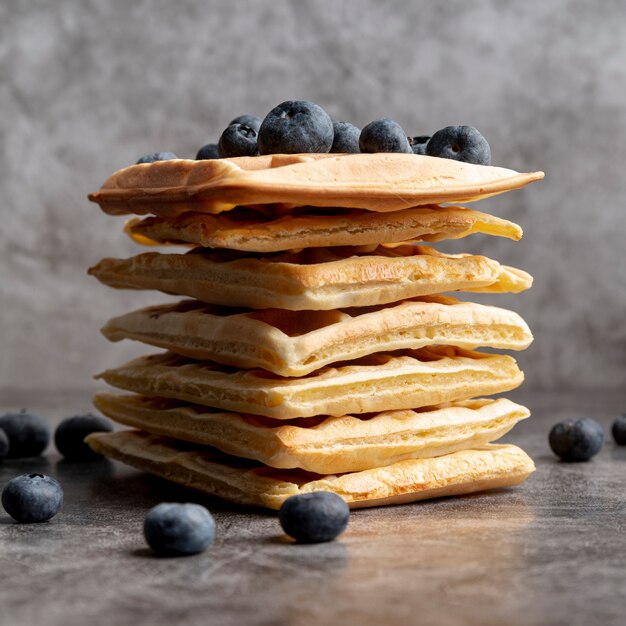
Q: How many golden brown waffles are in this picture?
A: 7